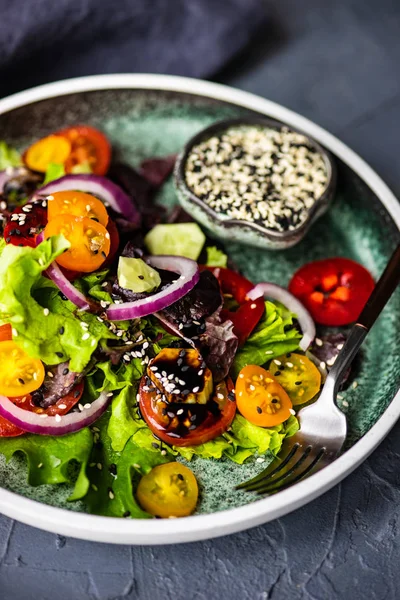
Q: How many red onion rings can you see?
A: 5